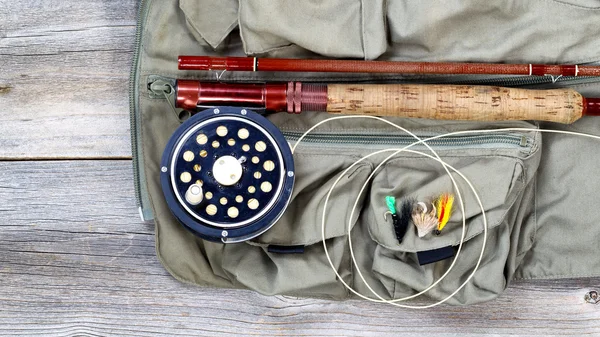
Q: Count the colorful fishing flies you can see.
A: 3